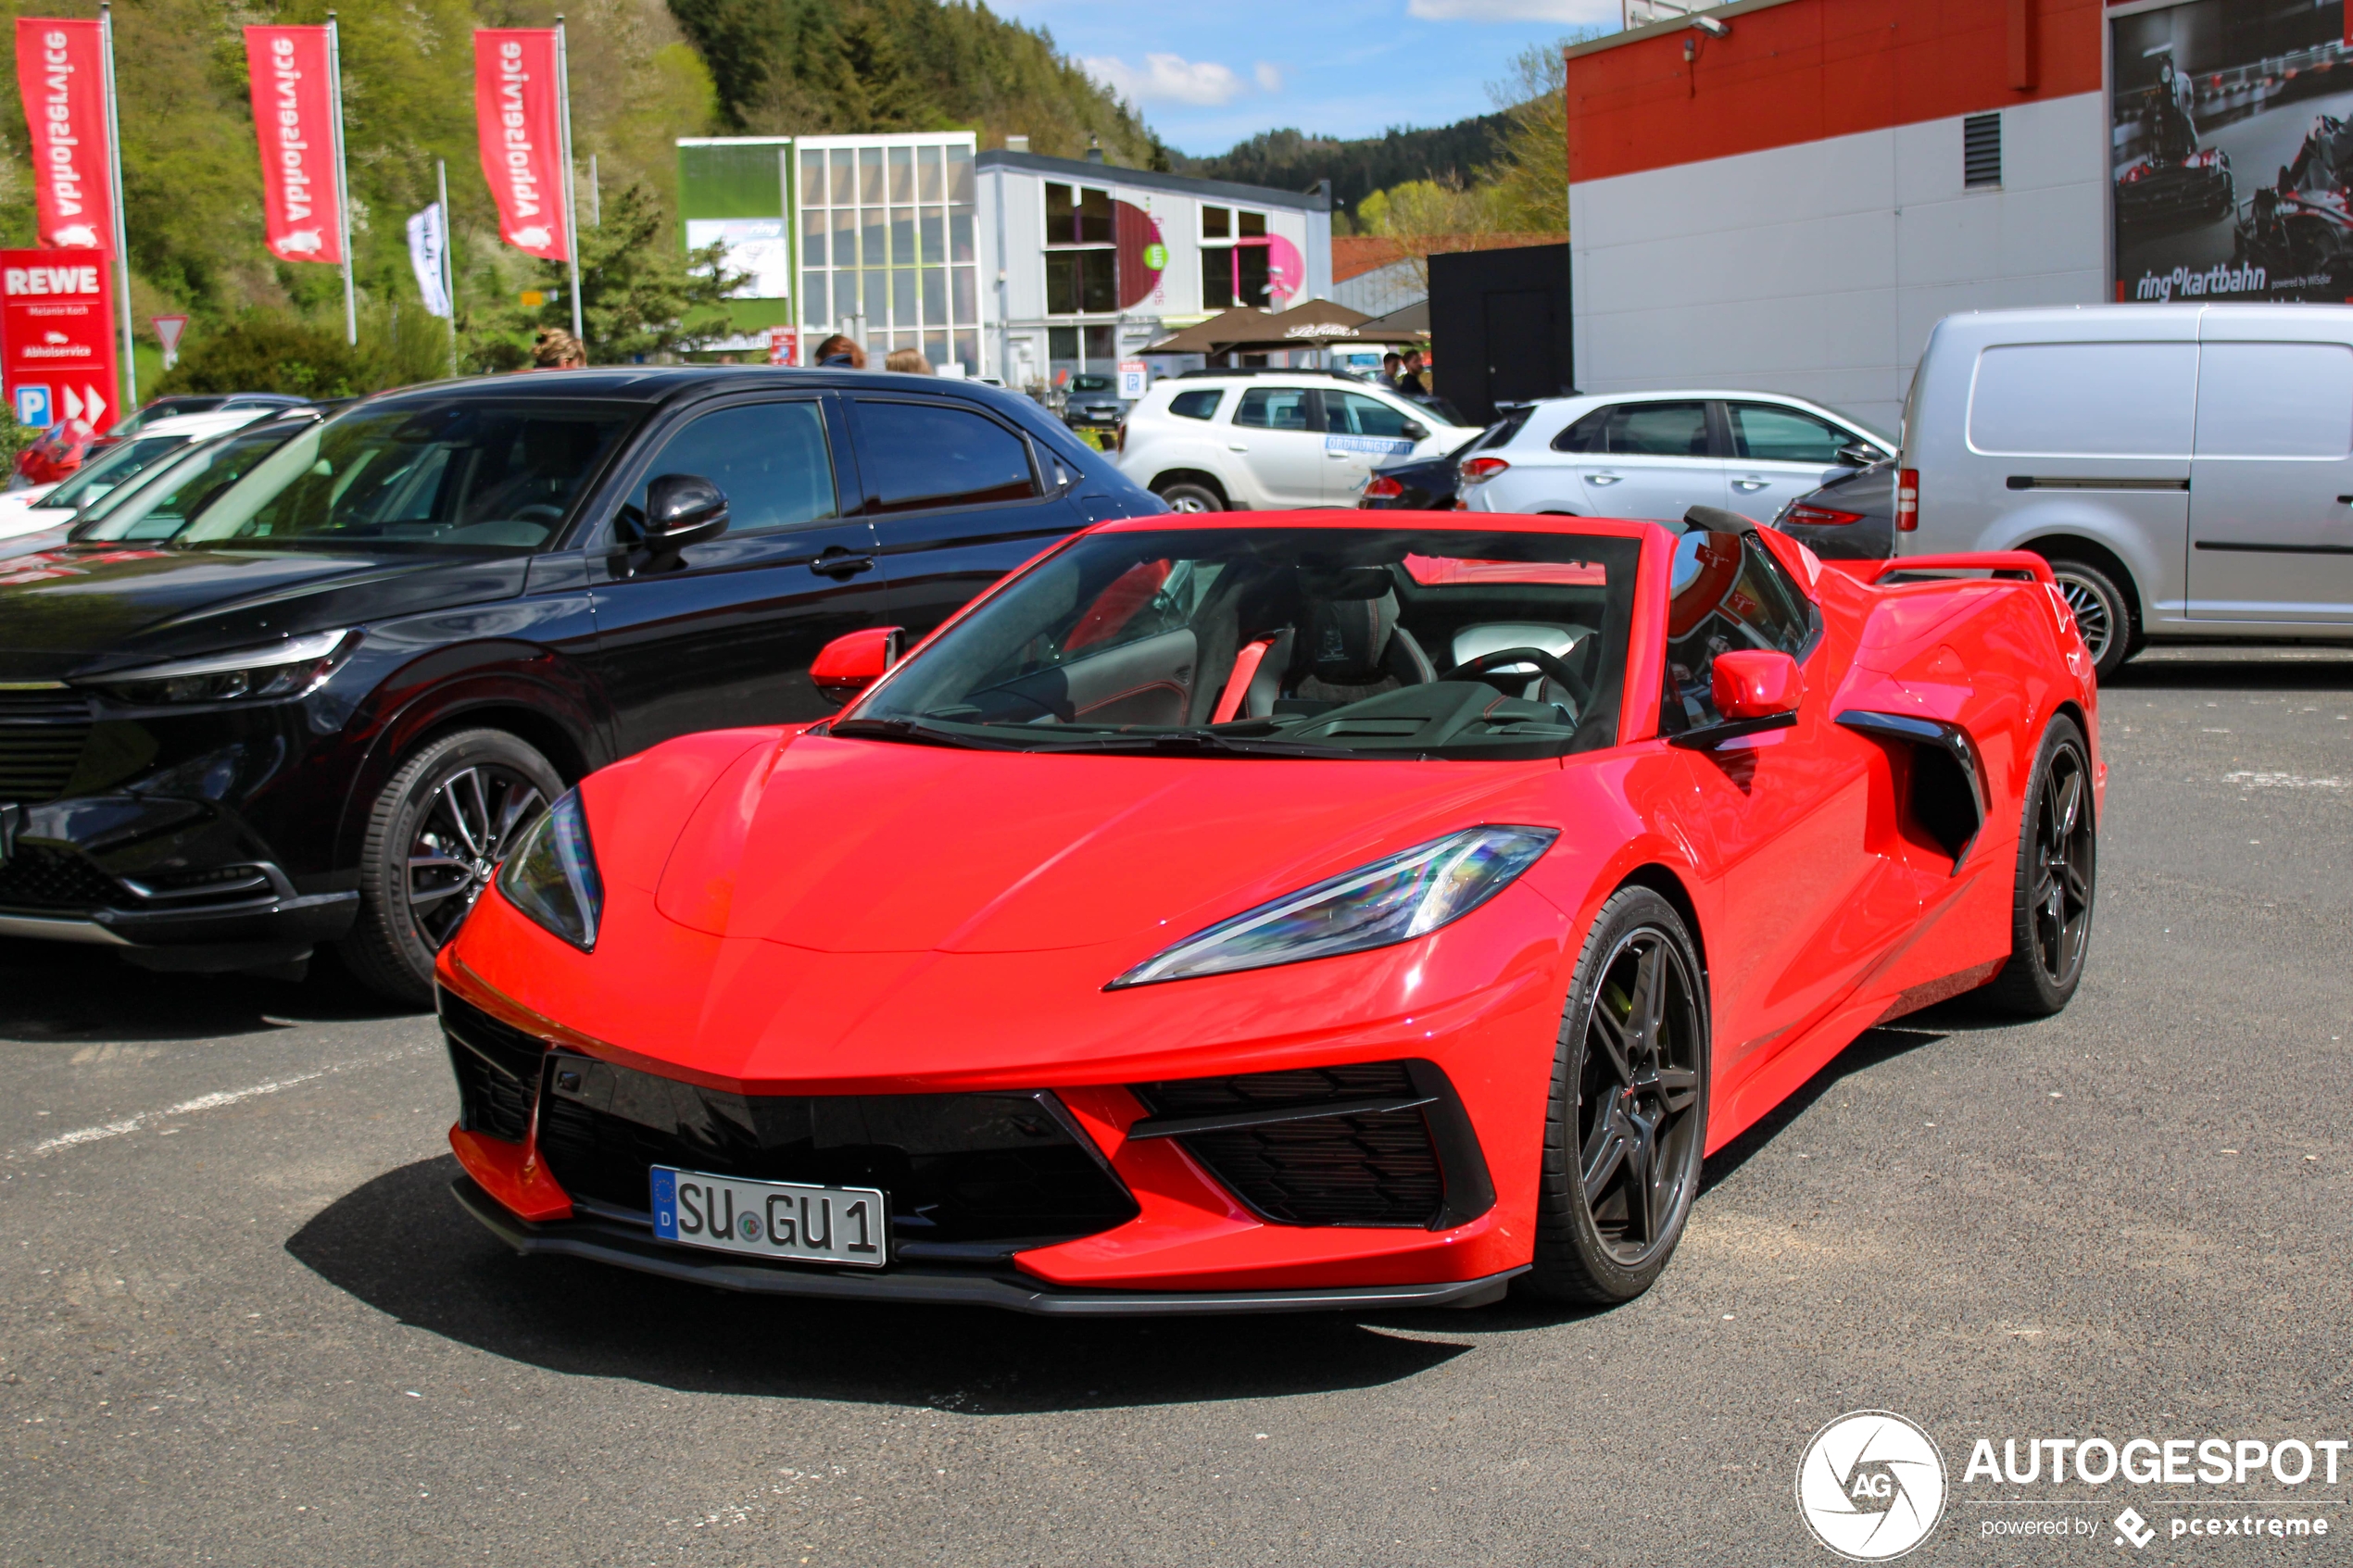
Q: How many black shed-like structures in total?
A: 1